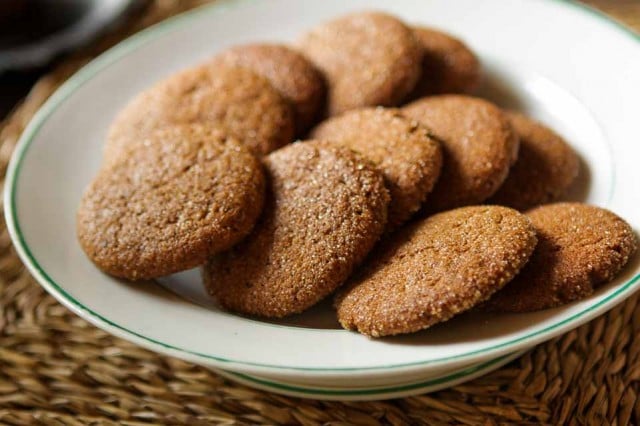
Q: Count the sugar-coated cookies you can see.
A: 11